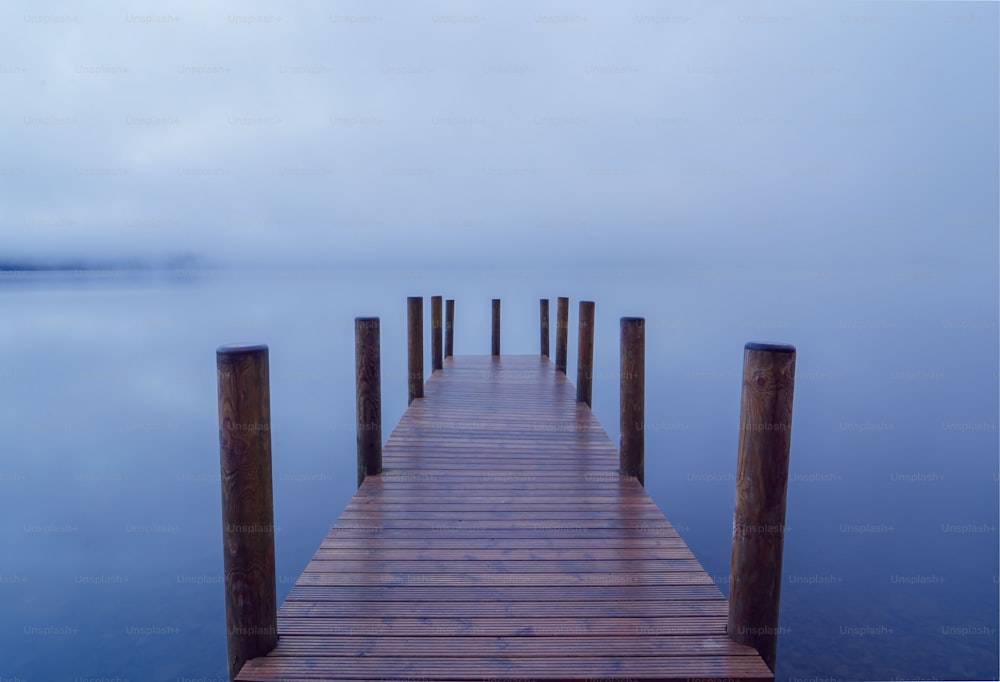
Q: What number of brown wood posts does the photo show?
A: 11